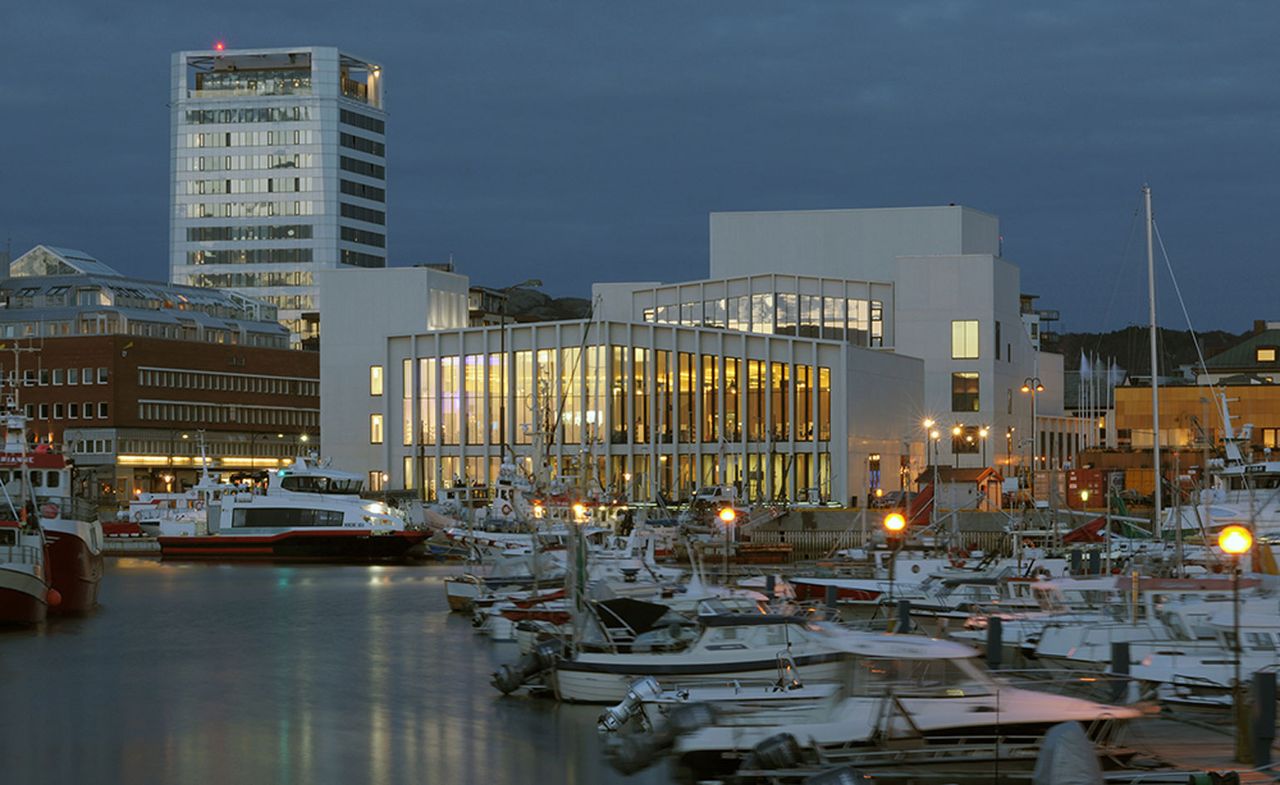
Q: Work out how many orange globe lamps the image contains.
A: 3